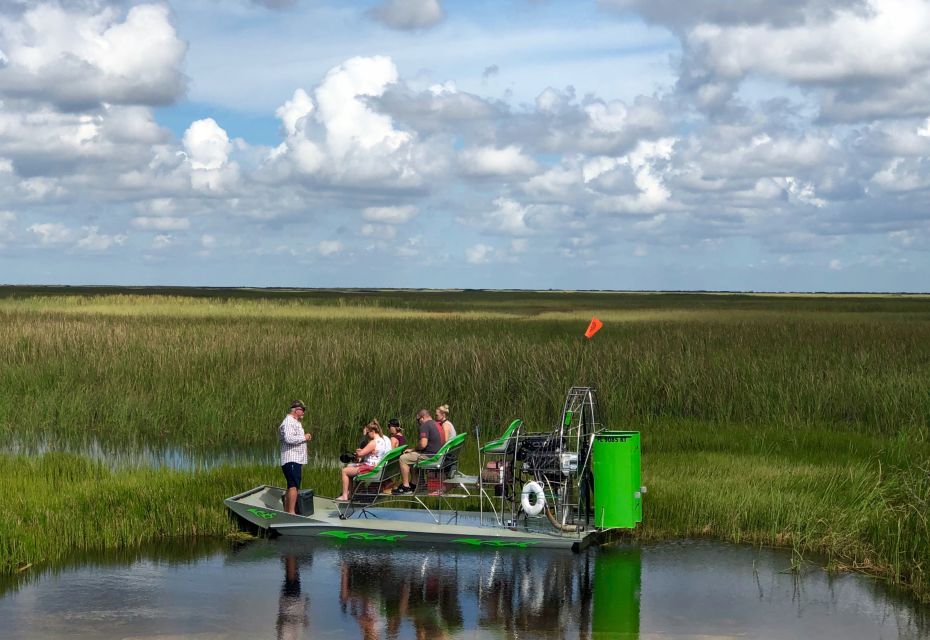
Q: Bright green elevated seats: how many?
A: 3